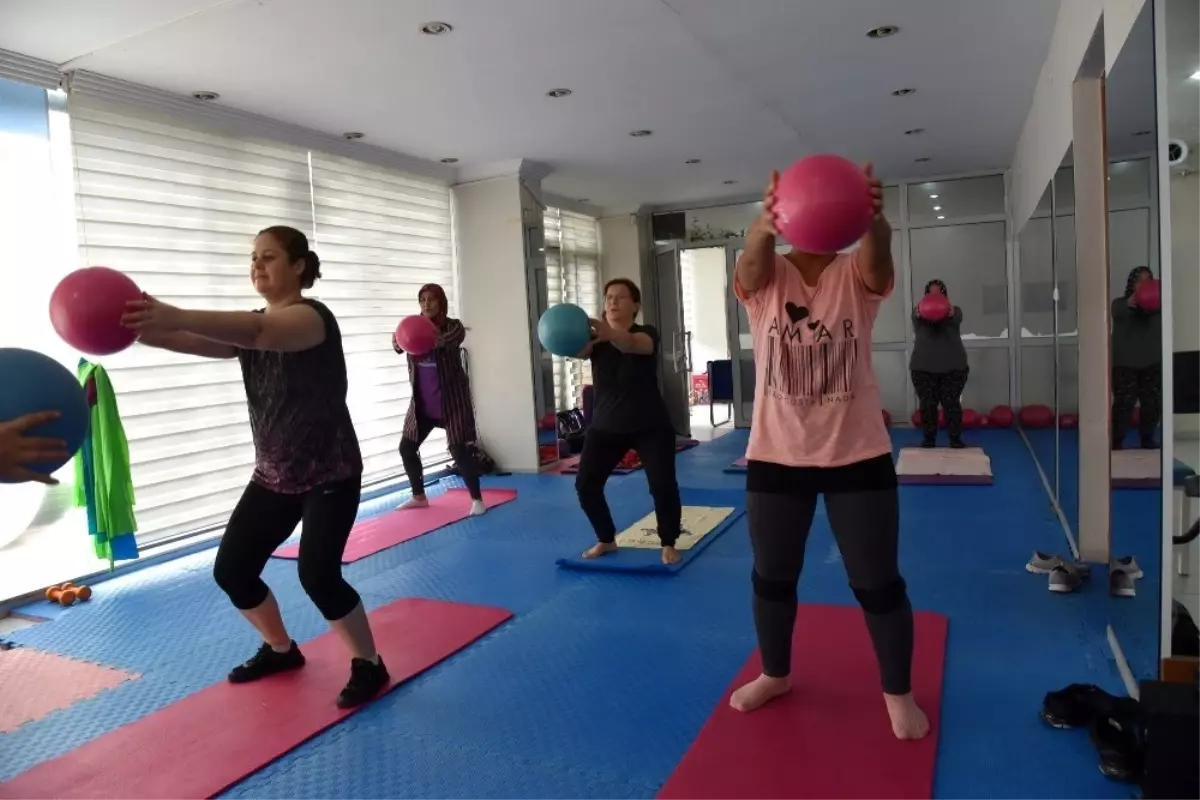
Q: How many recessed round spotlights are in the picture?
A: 13